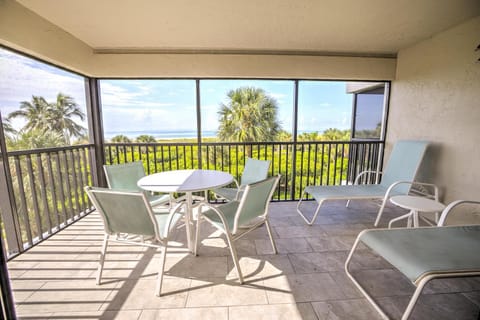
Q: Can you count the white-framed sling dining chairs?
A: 4